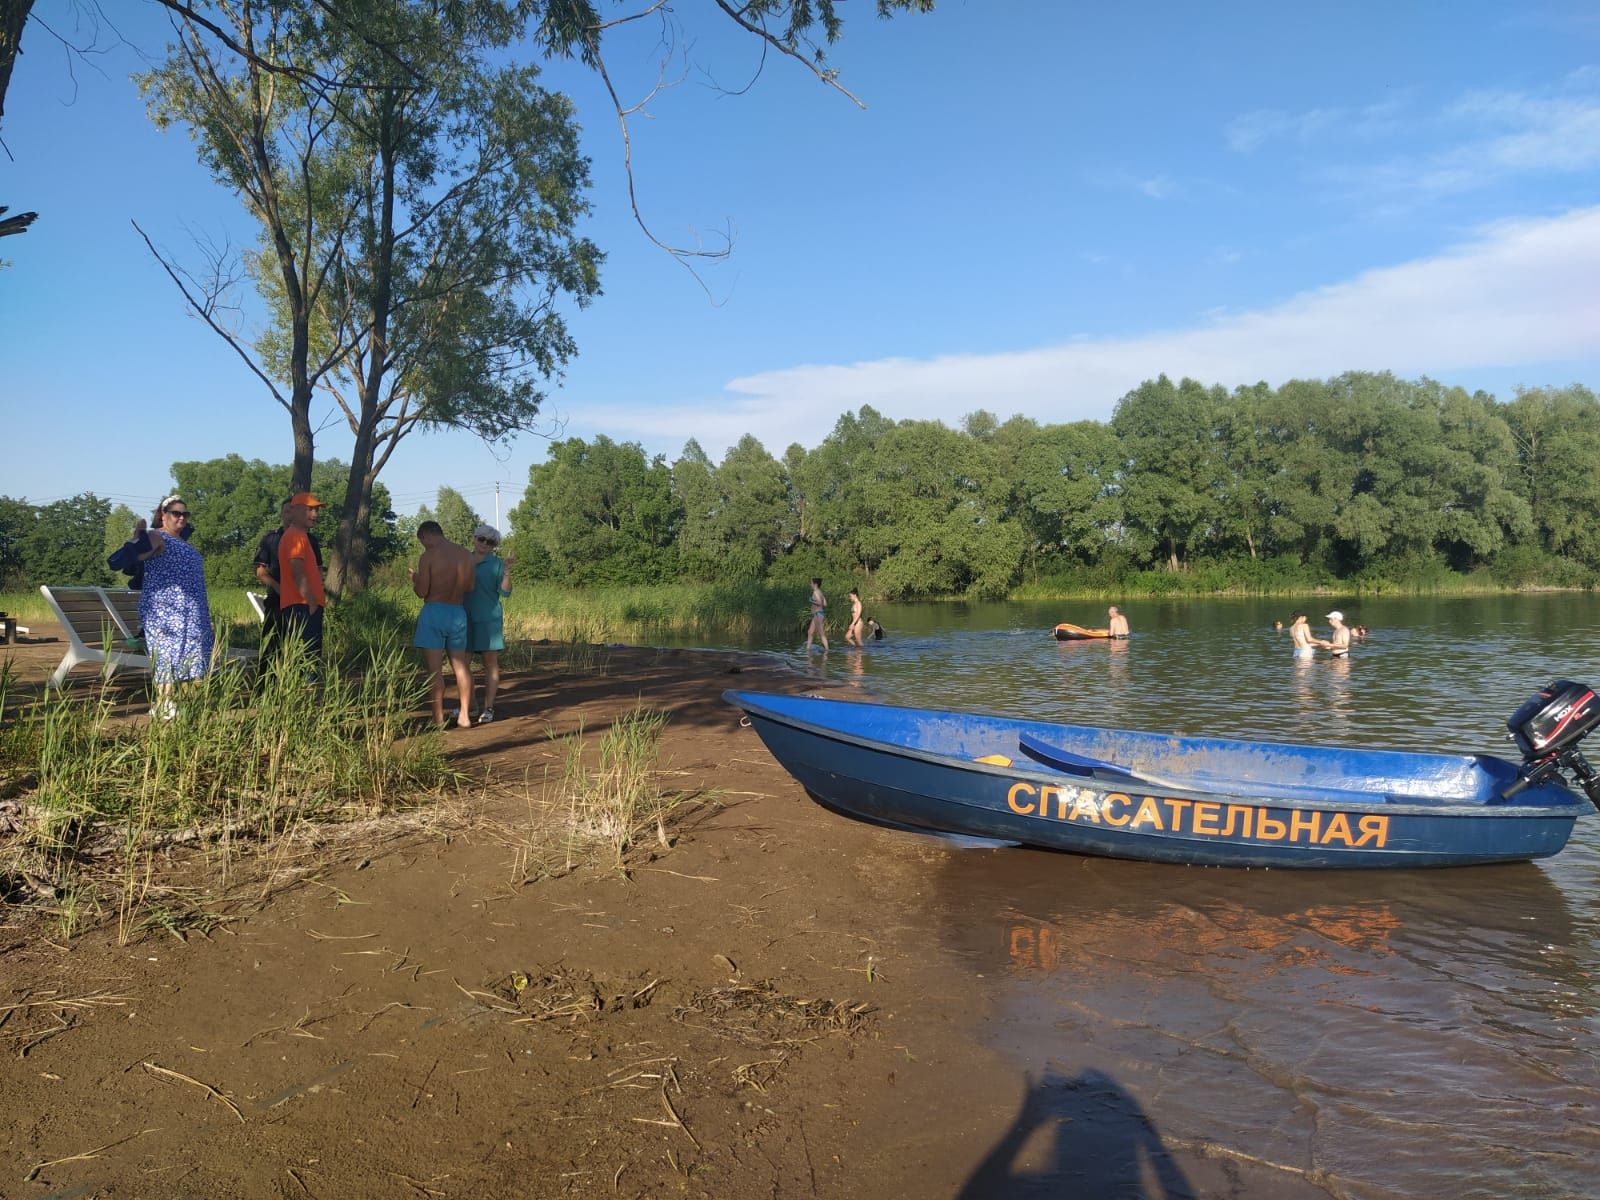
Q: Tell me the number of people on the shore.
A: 5